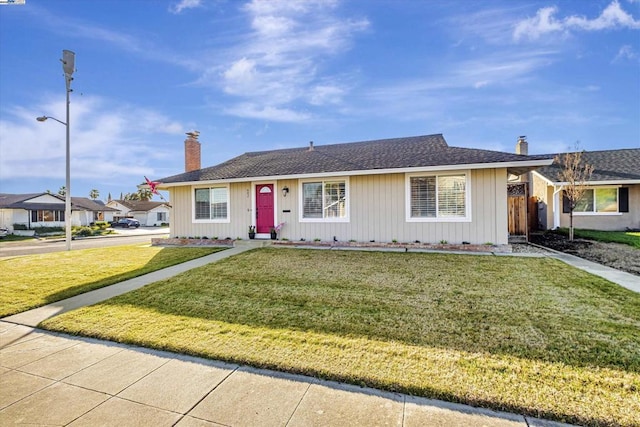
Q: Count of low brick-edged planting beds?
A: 2